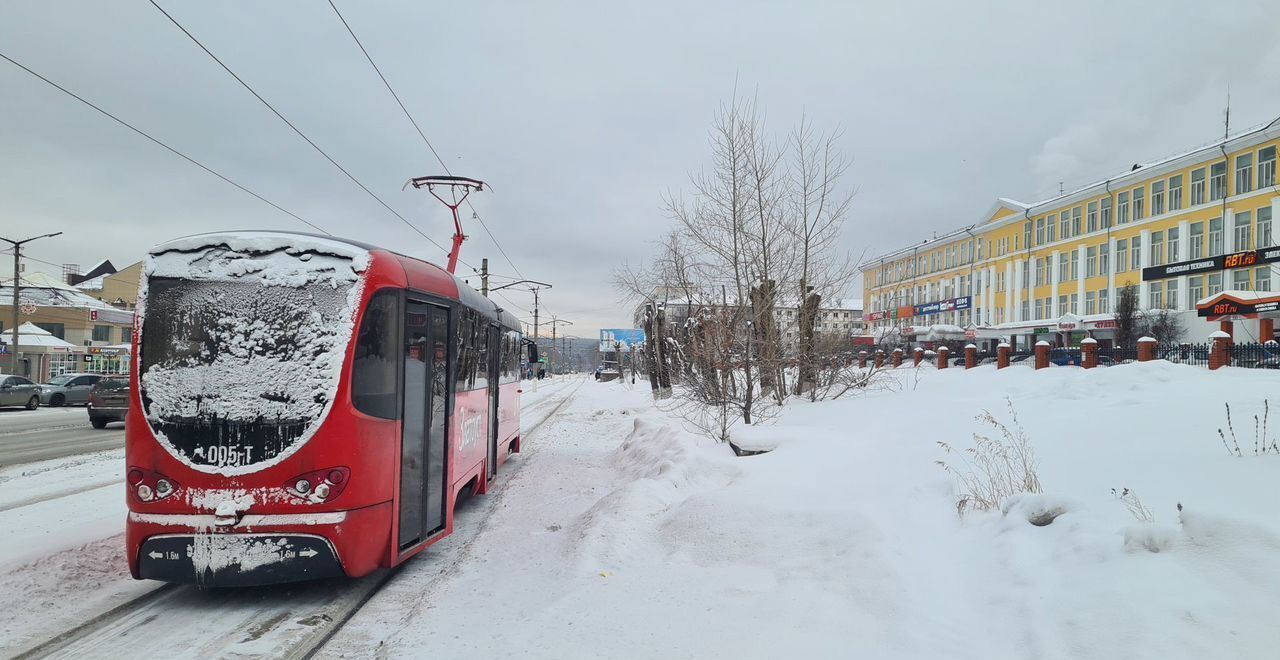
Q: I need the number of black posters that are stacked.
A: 2